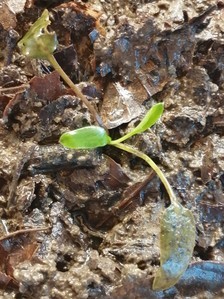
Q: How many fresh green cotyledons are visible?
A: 2